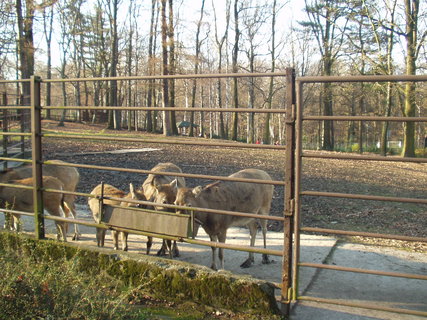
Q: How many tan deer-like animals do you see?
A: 5